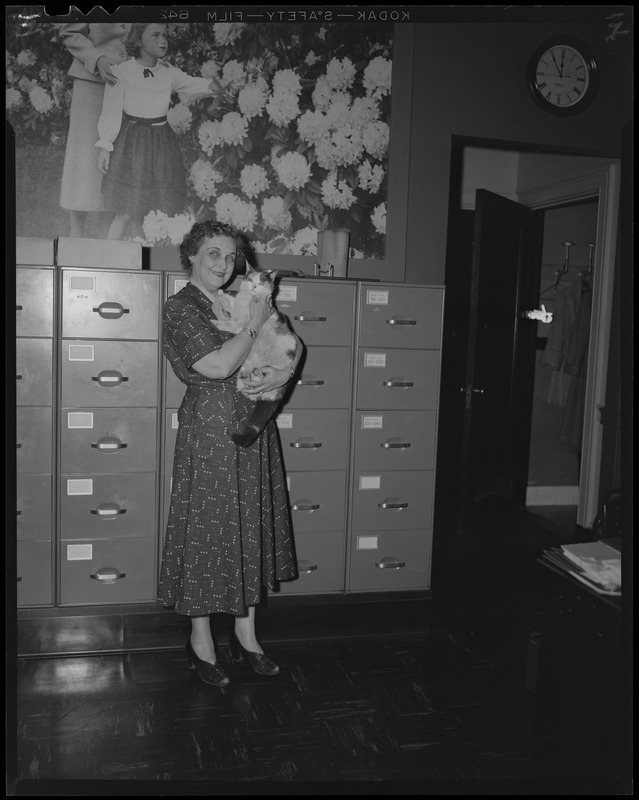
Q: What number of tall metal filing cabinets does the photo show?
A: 5